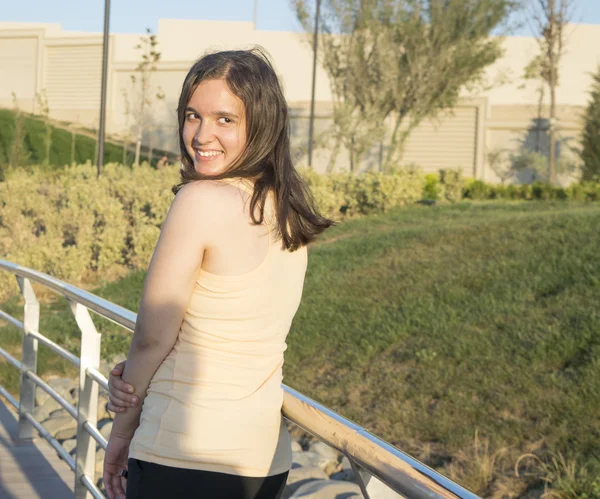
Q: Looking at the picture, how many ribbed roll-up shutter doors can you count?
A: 2